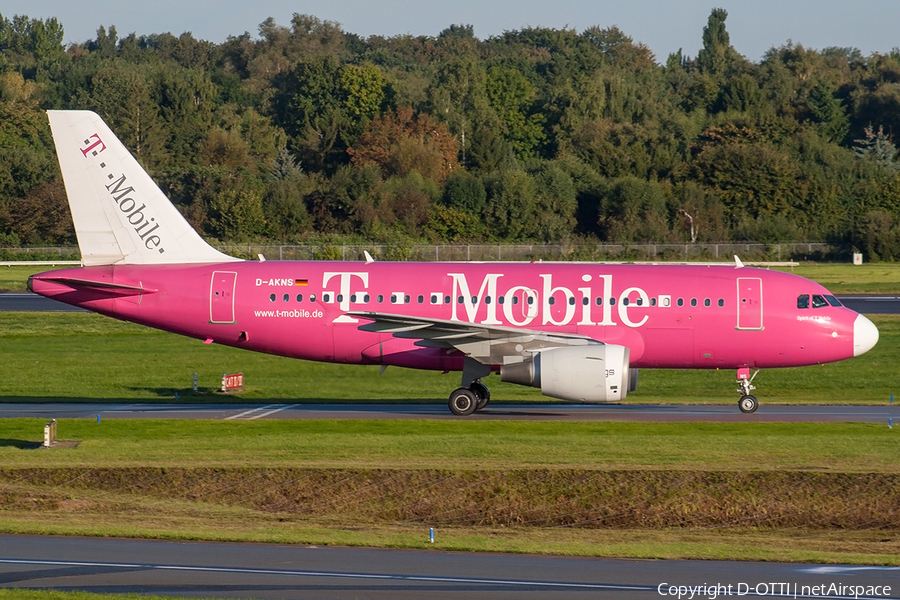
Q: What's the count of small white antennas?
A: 3